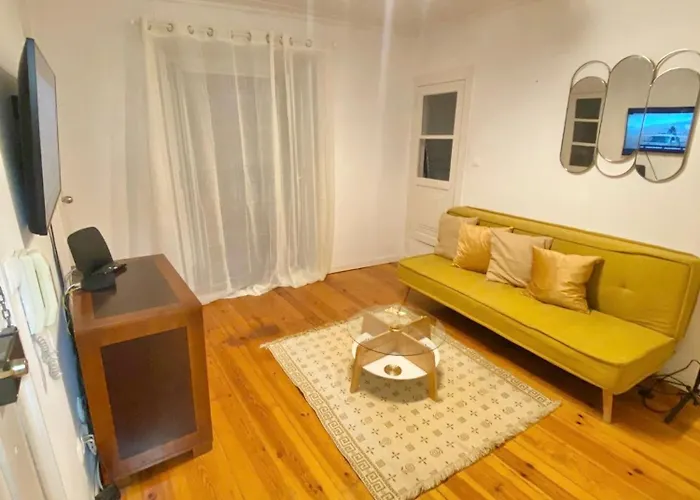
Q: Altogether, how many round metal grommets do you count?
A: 10